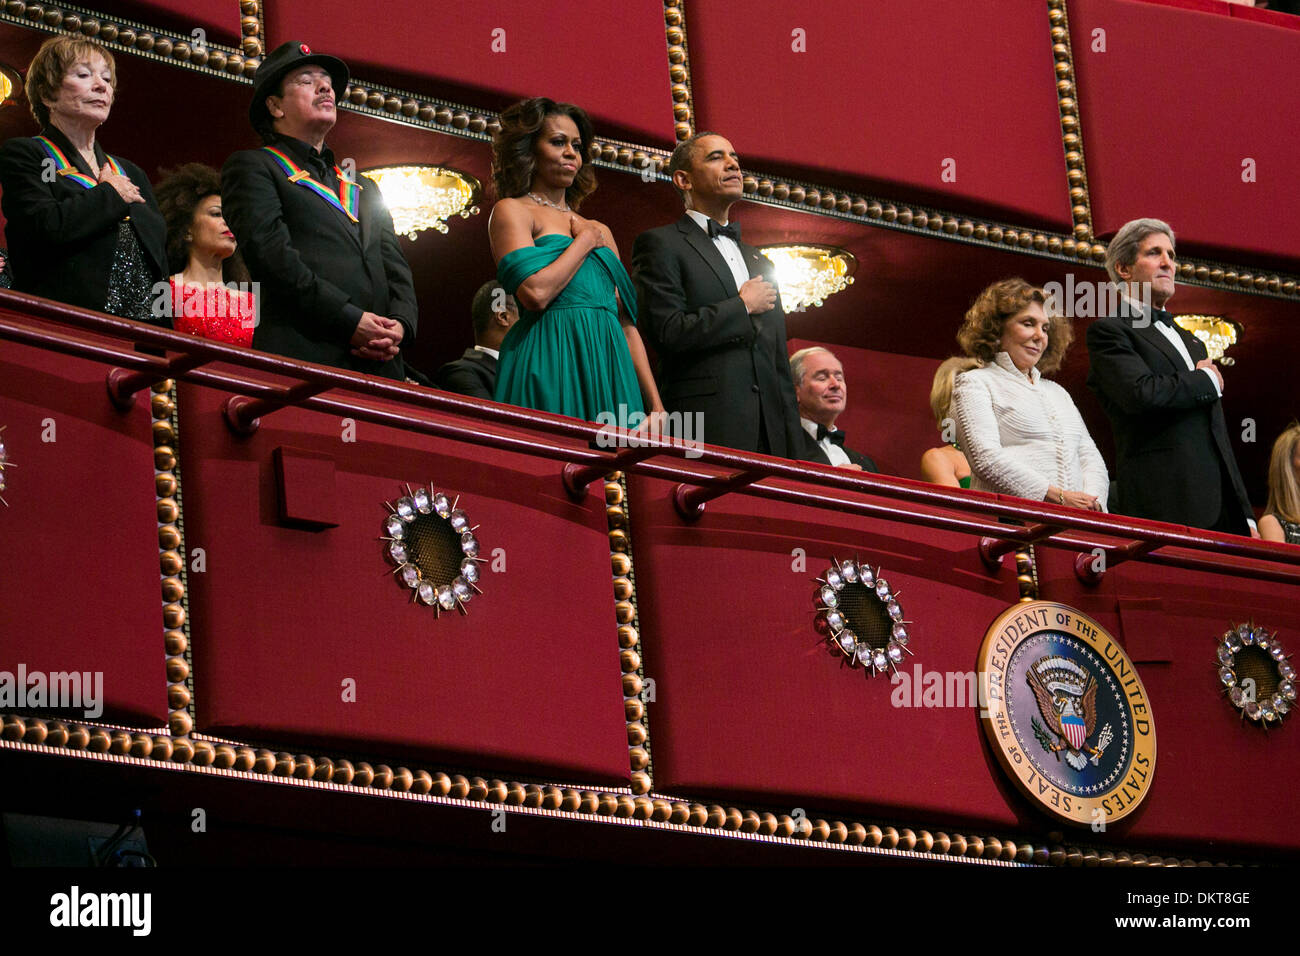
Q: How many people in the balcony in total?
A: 11